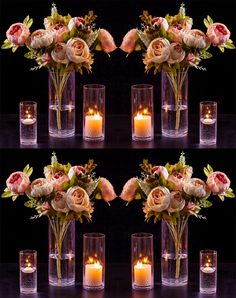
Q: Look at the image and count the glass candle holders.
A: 8